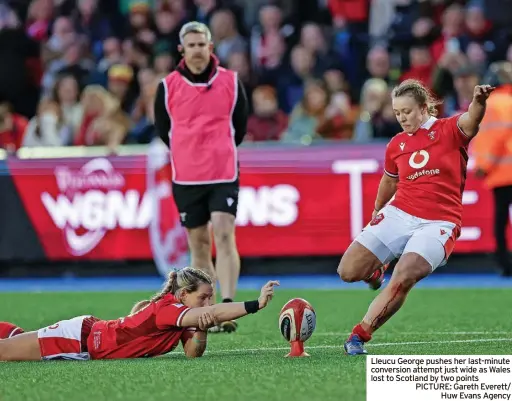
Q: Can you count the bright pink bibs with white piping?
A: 1